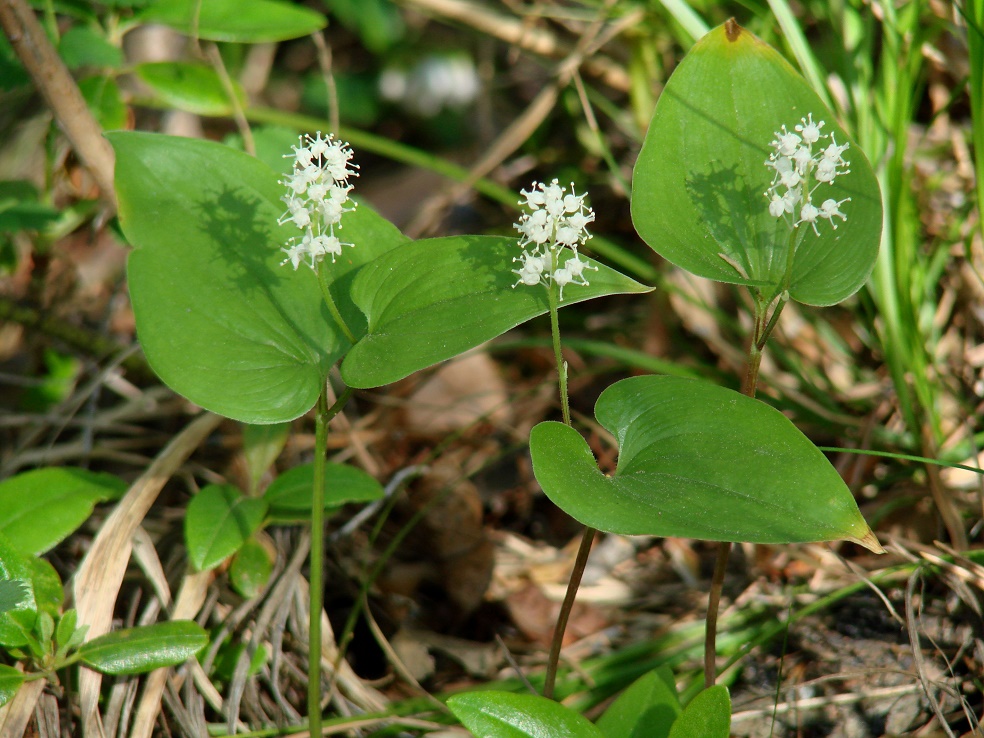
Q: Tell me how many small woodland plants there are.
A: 3